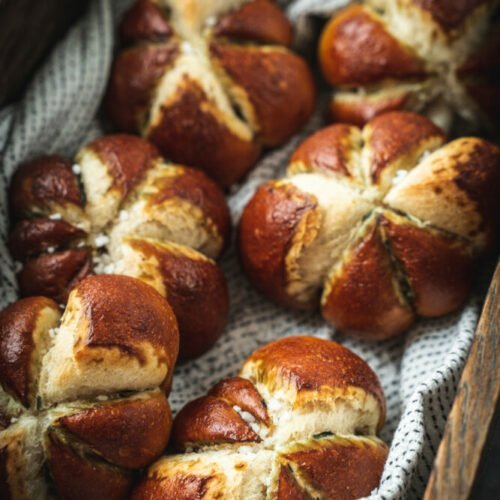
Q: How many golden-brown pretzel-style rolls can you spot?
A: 6